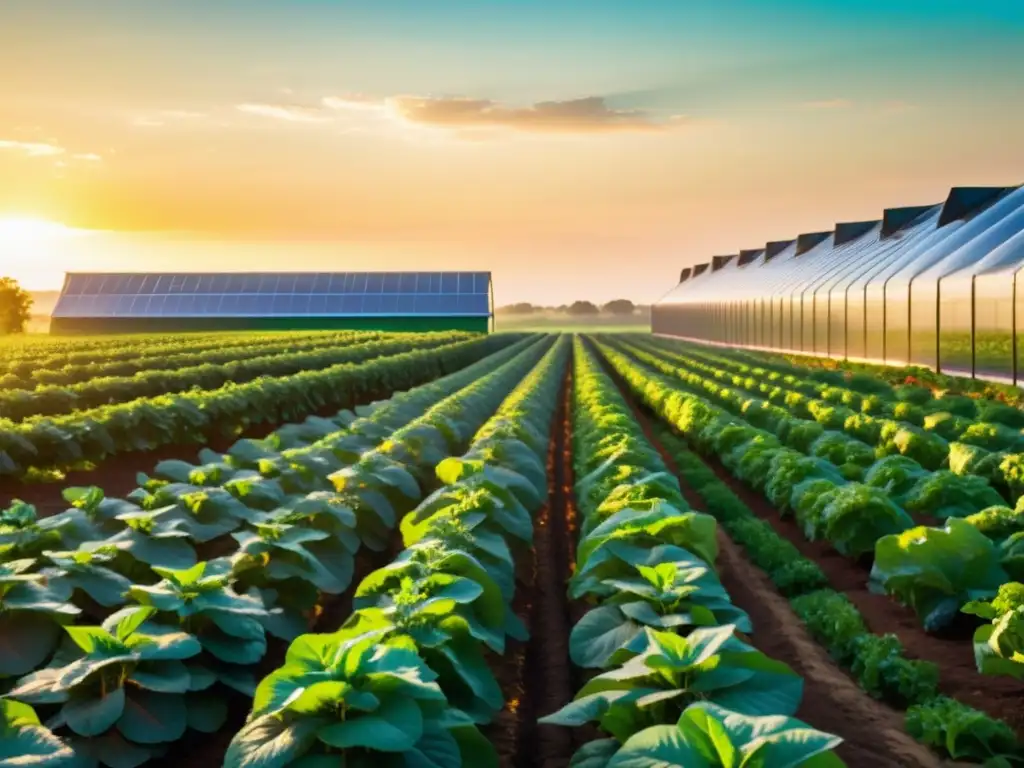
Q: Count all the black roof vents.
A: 9